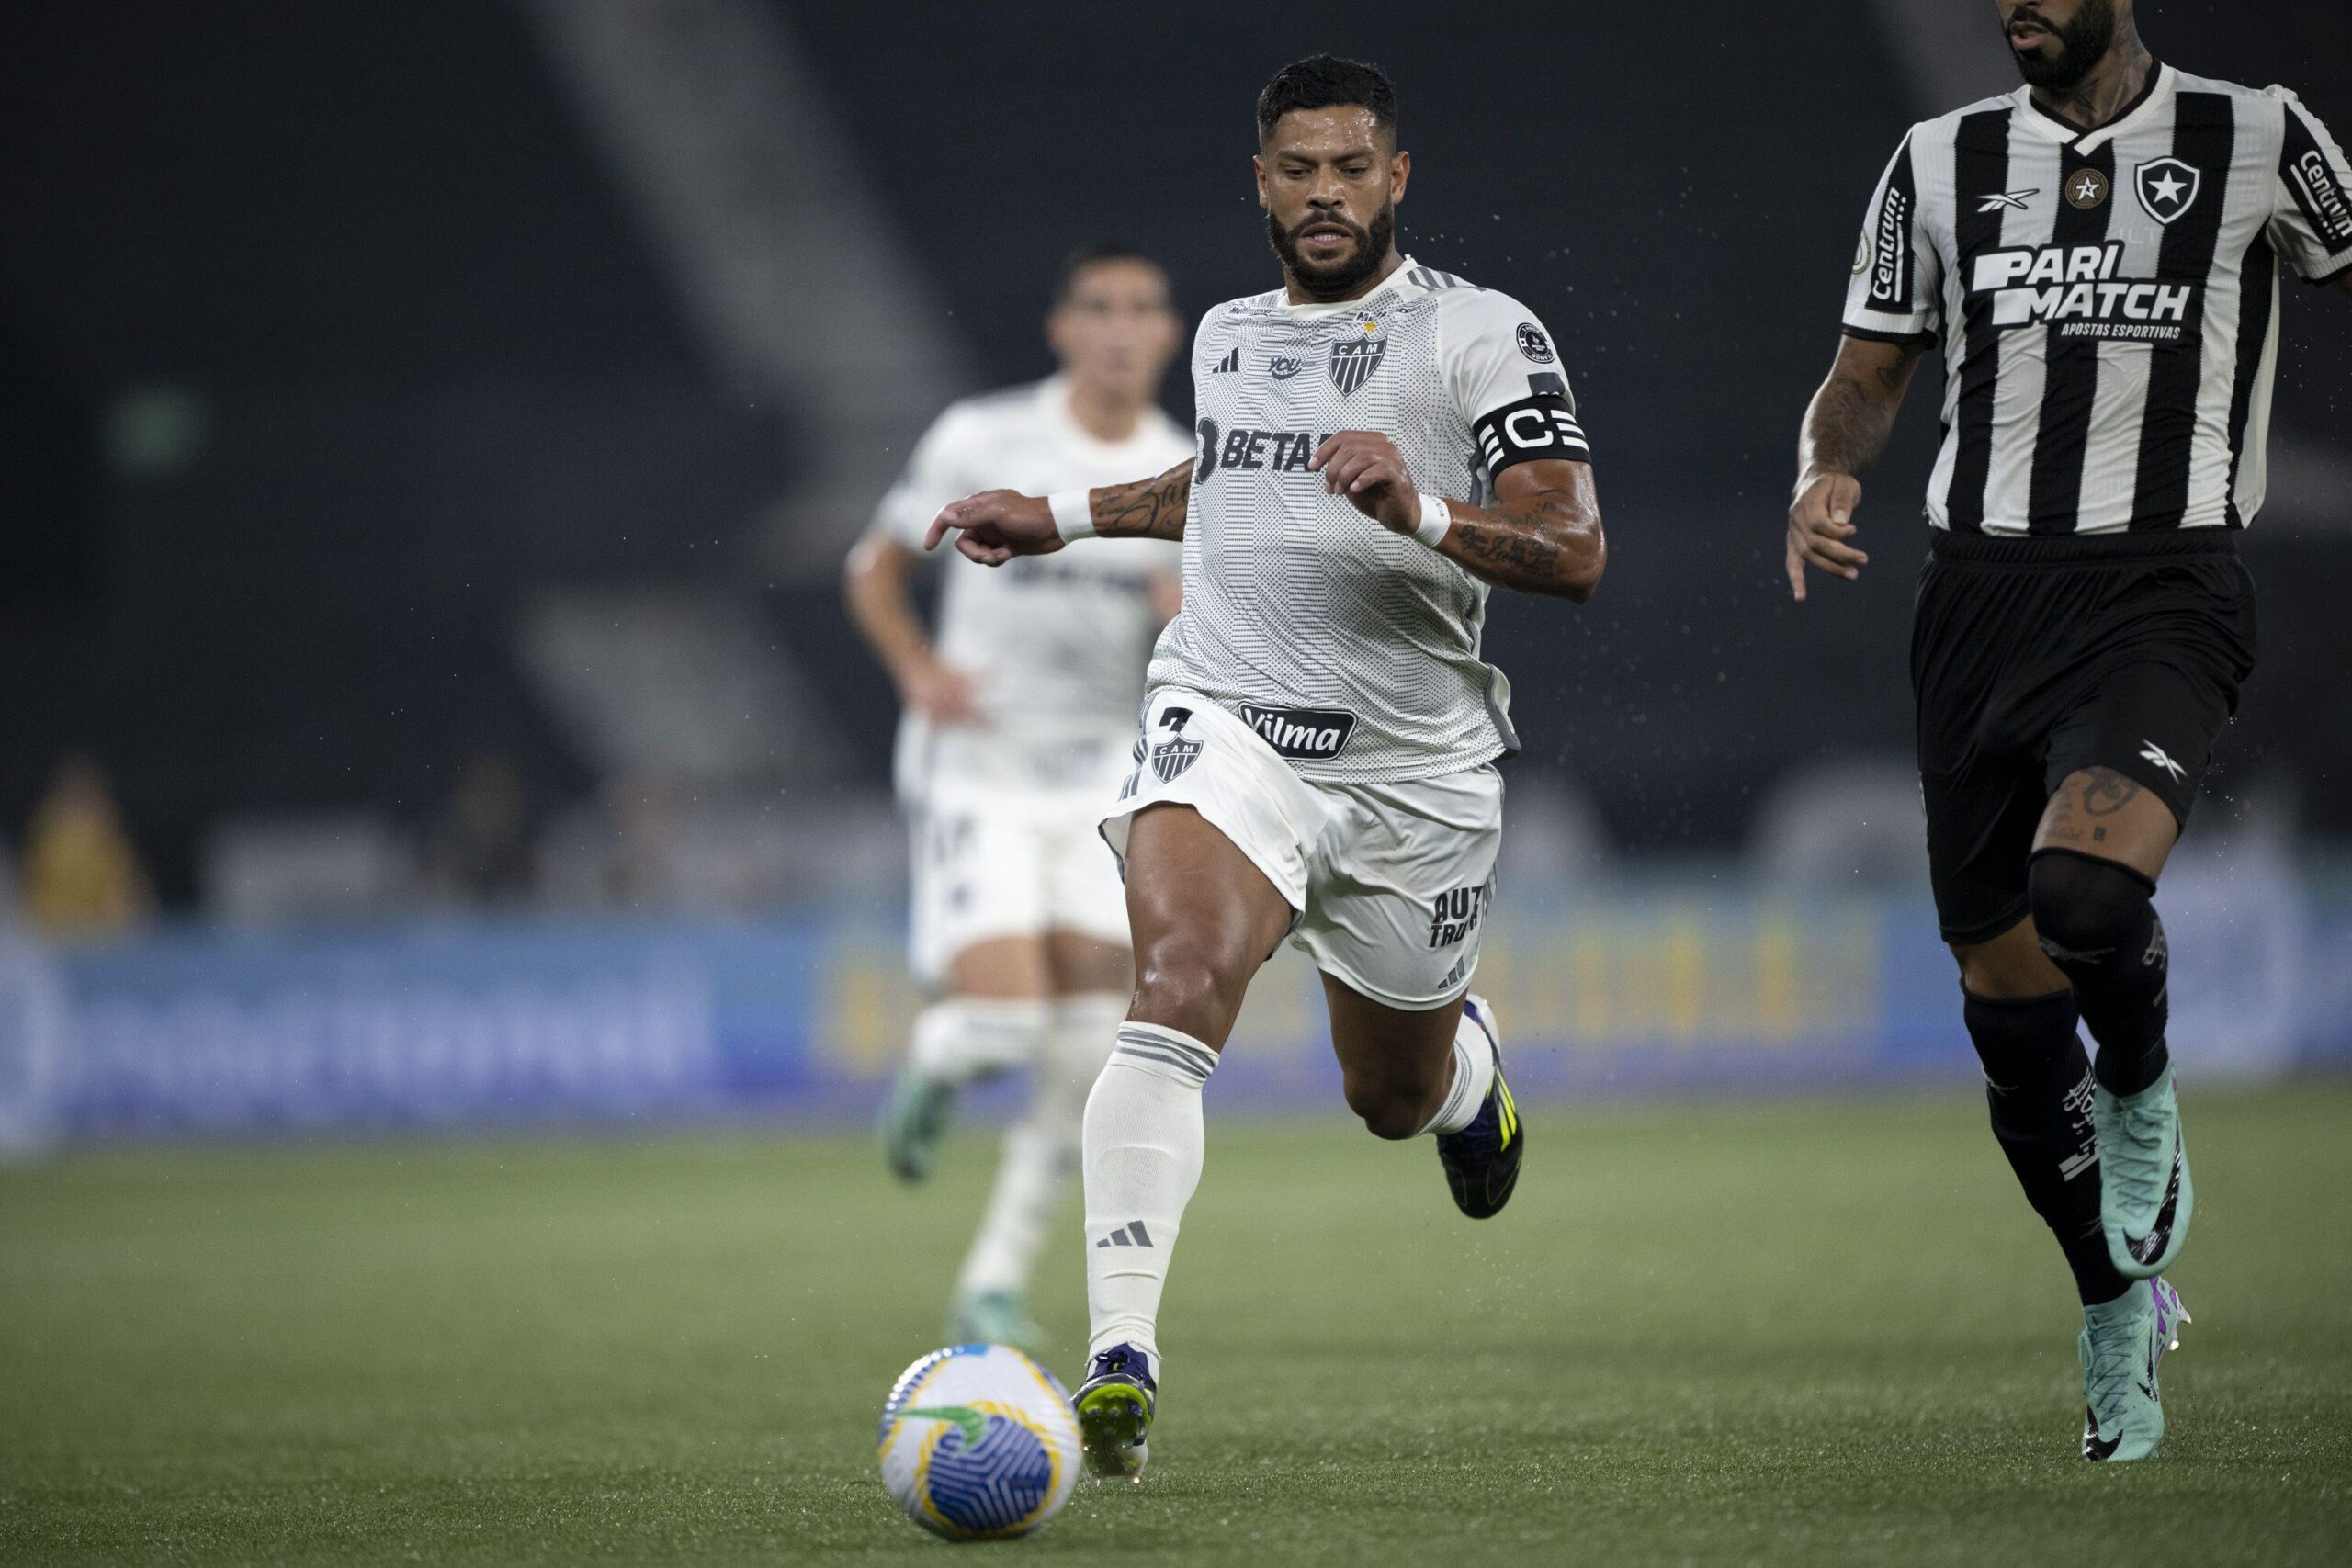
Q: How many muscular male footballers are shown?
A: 3